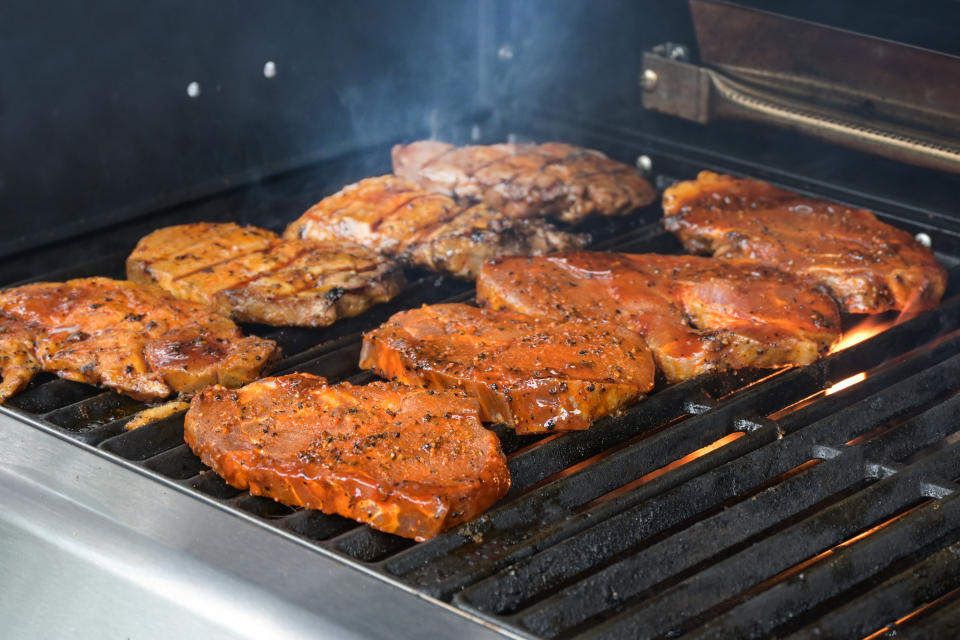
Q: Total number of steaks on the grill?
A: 8